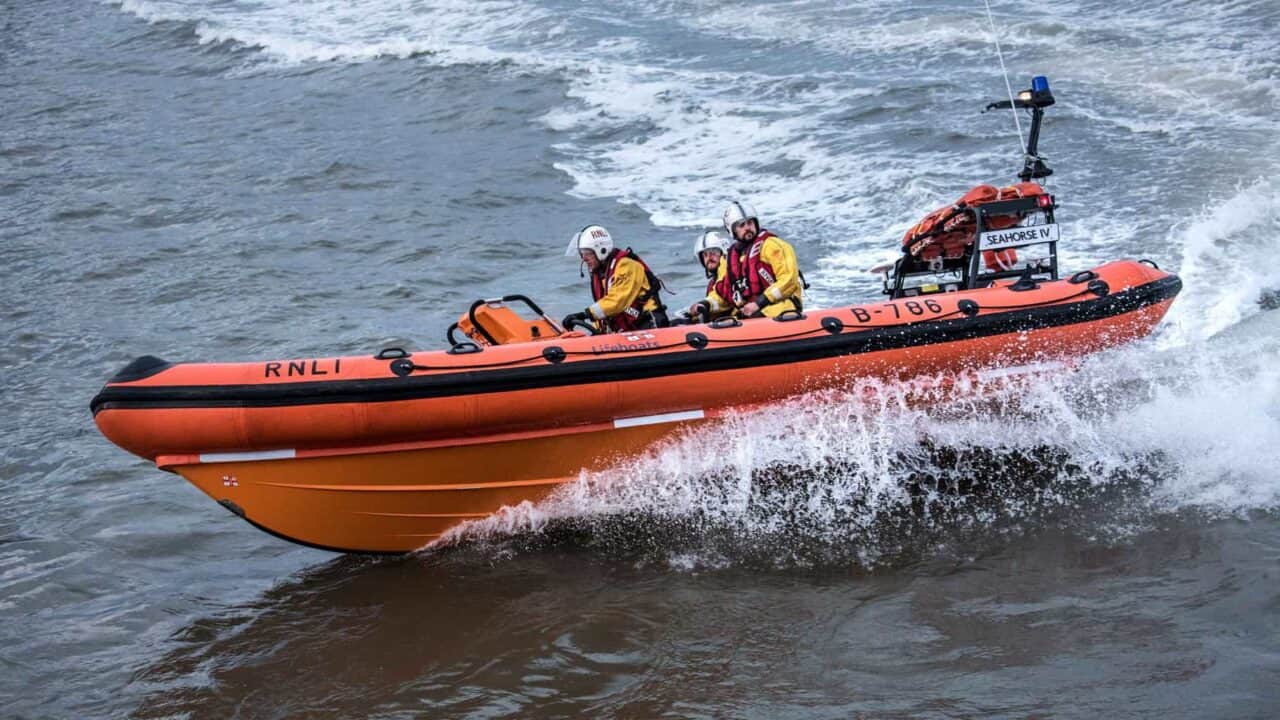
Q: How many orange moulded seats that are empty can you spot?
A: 1